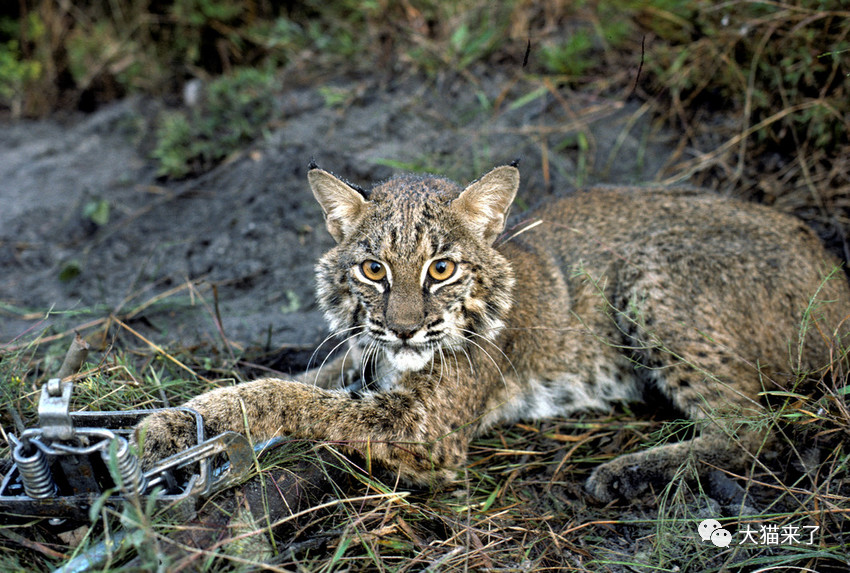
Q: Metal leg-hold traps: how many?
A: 1